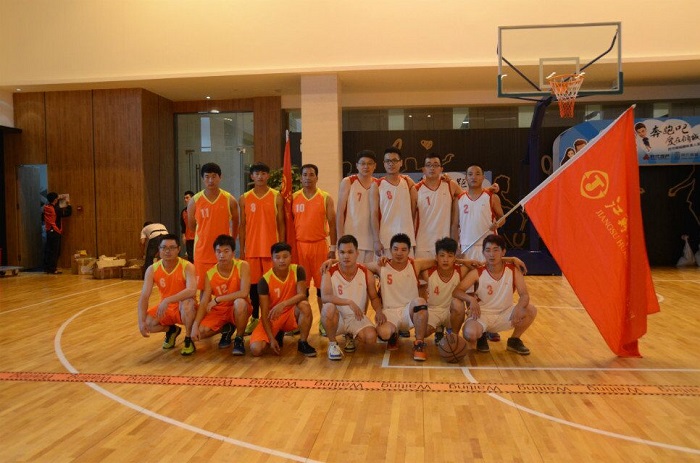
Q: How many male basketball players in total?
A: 14